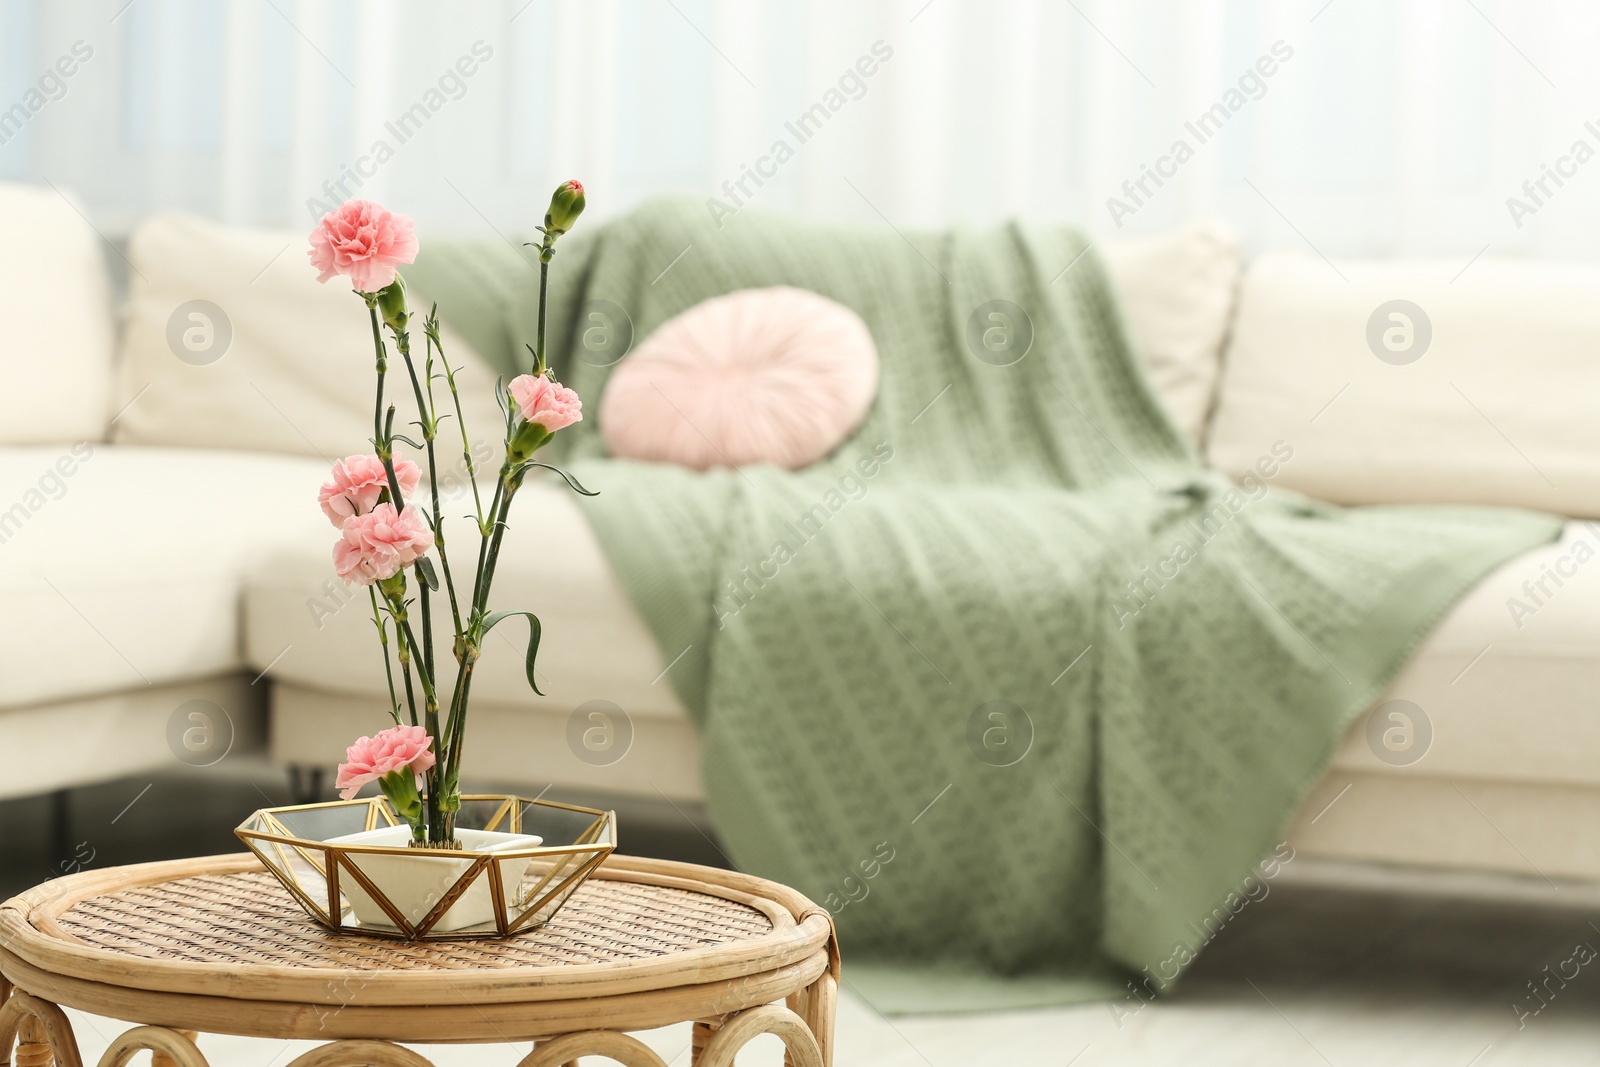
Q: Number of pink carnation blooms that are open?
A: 5